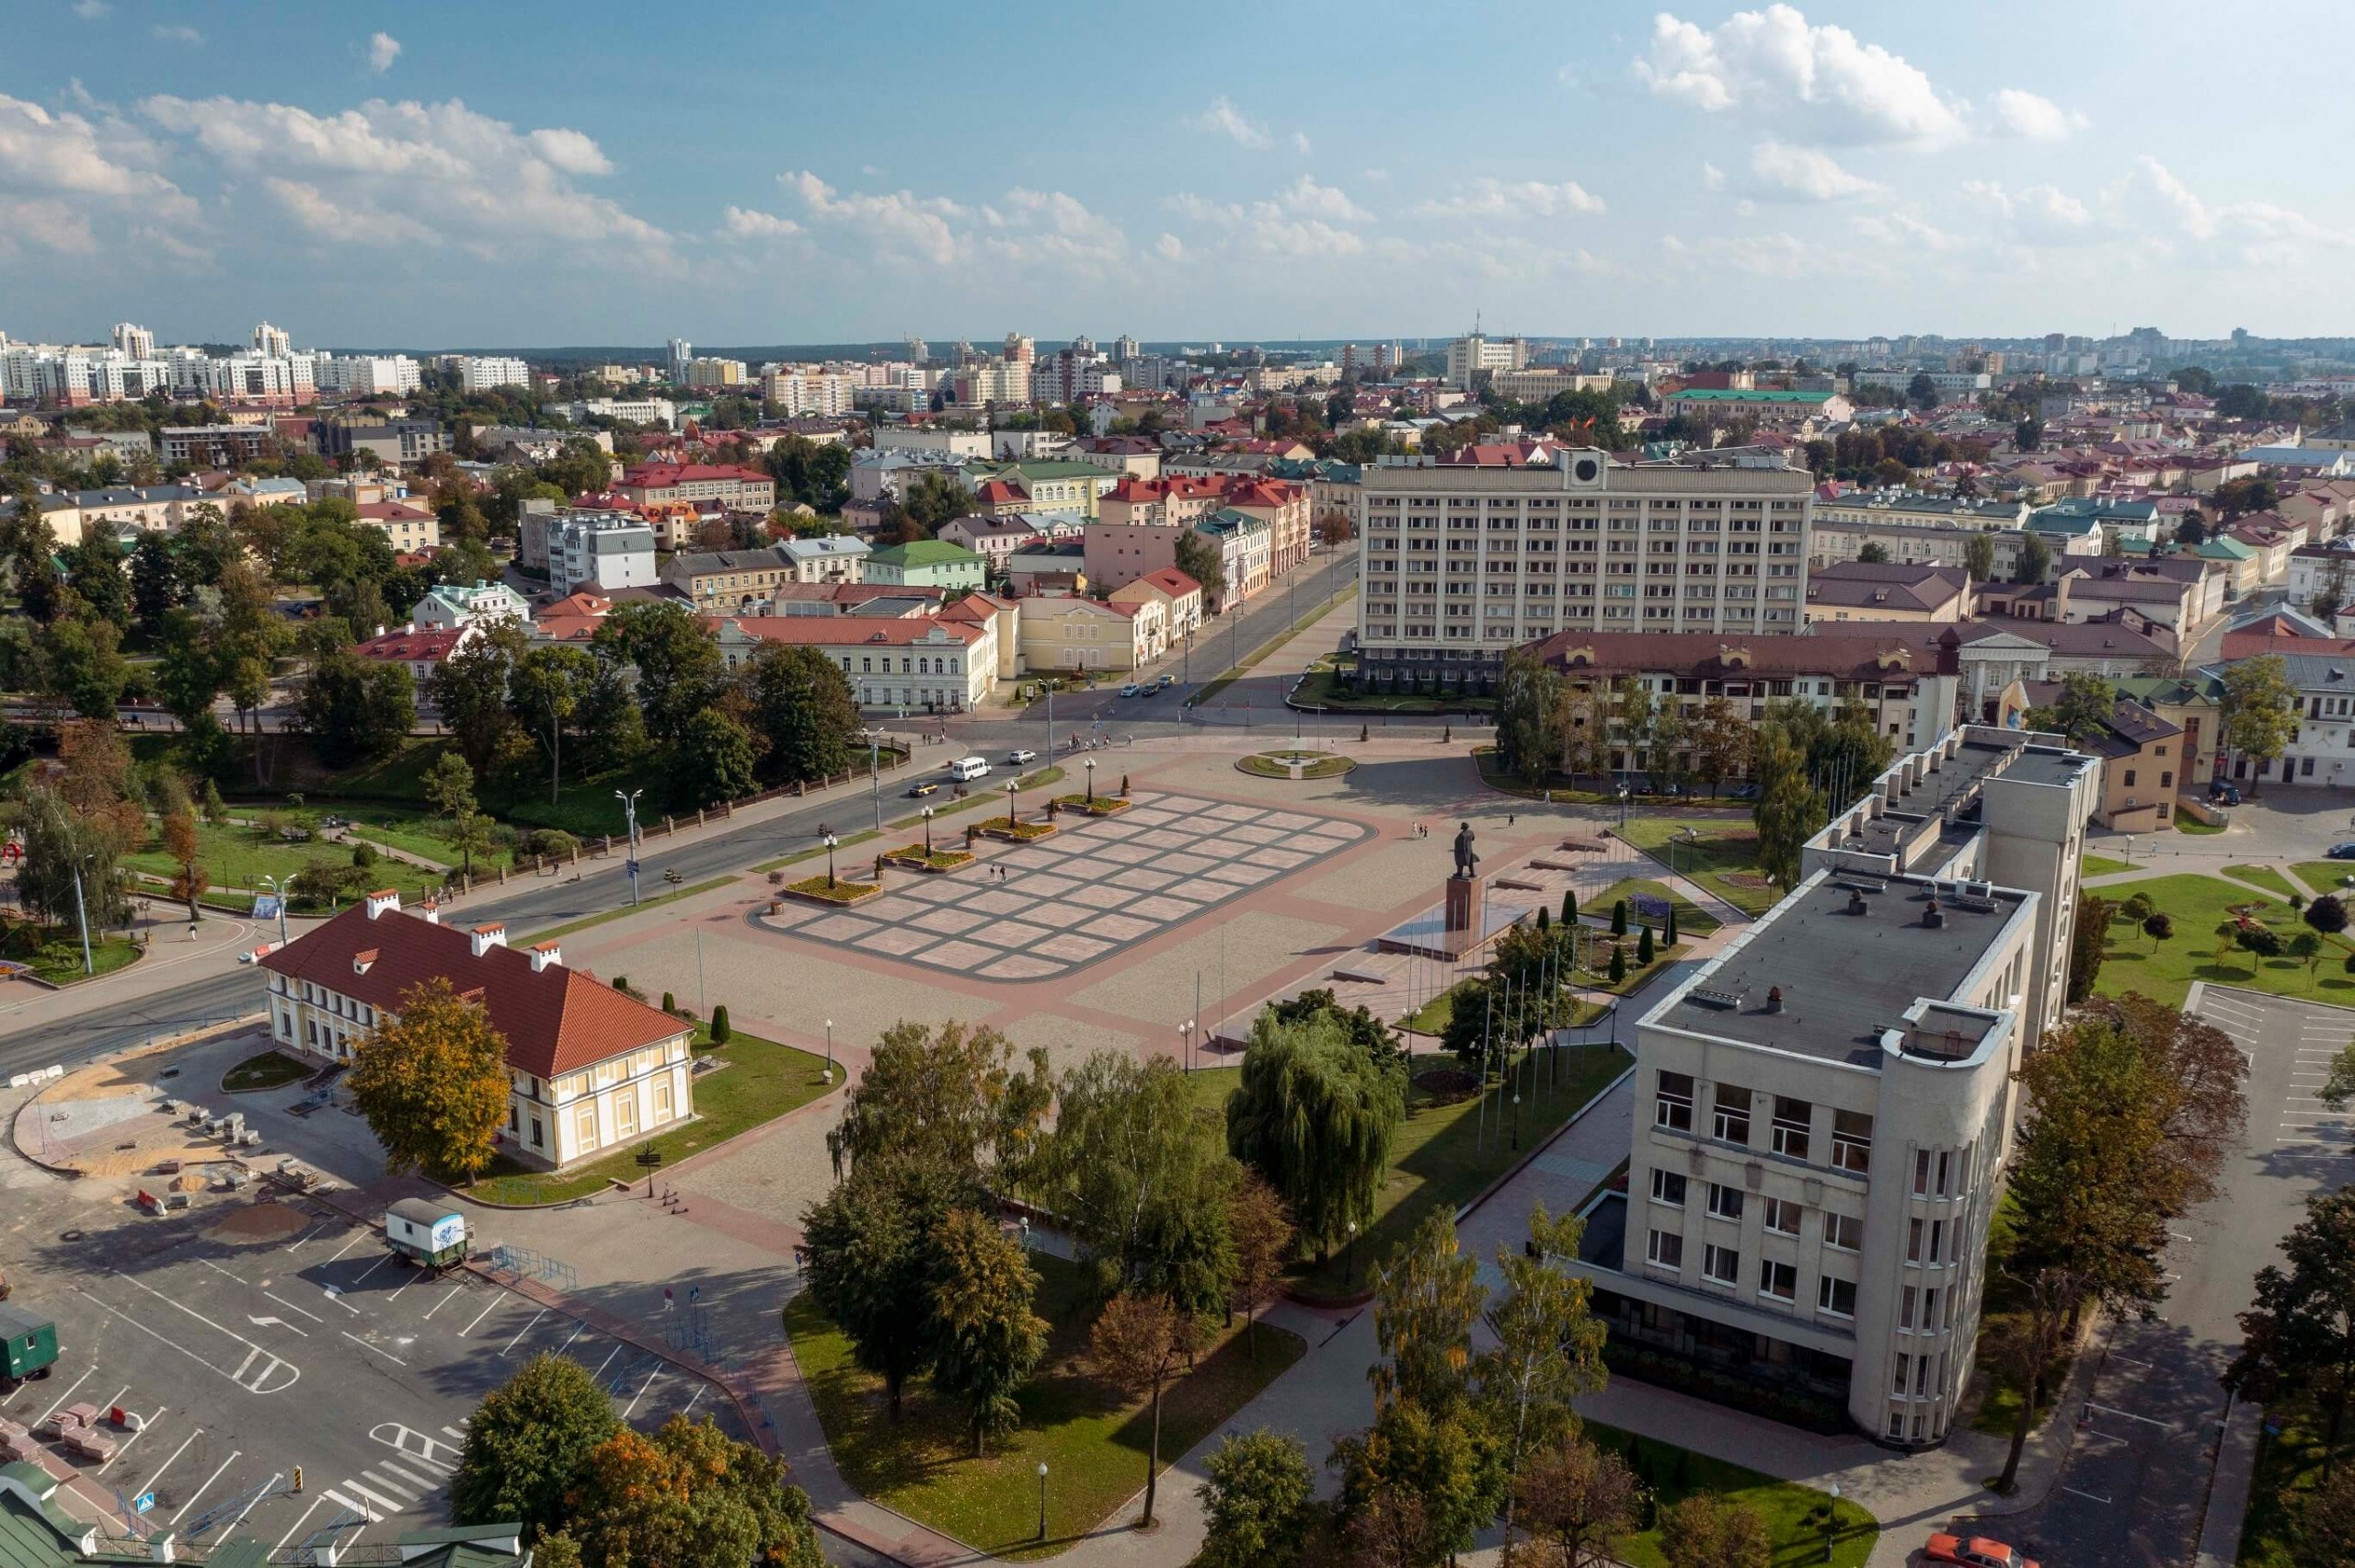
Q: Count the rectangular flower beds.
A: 4